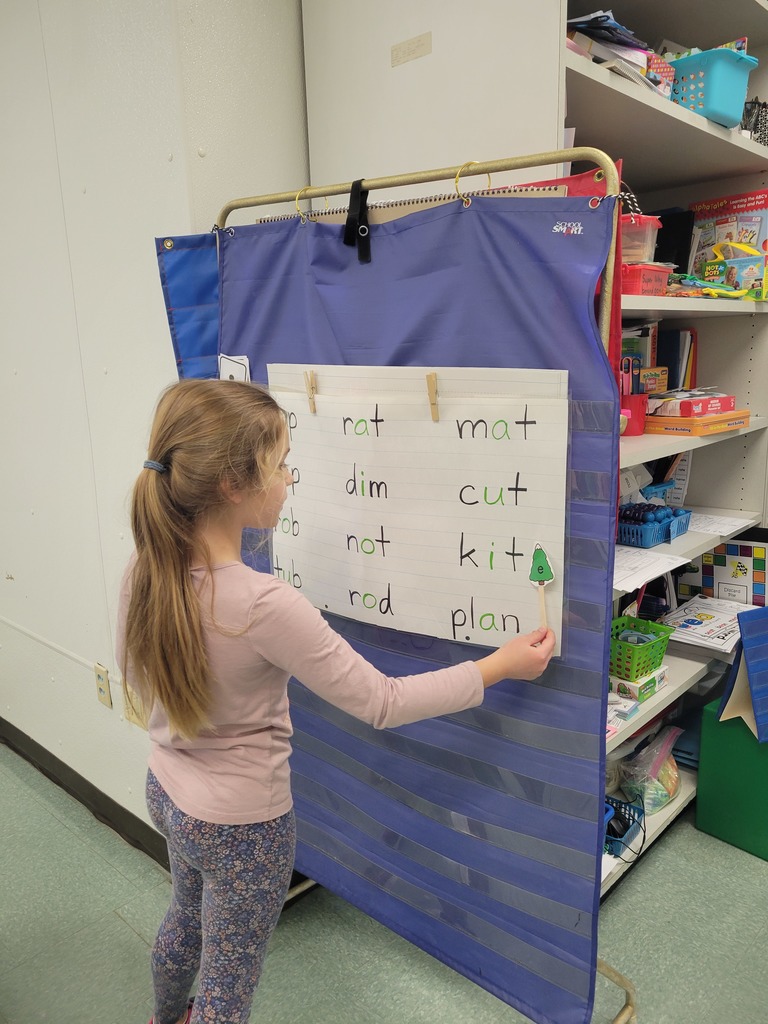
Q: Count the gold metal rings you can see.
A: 2